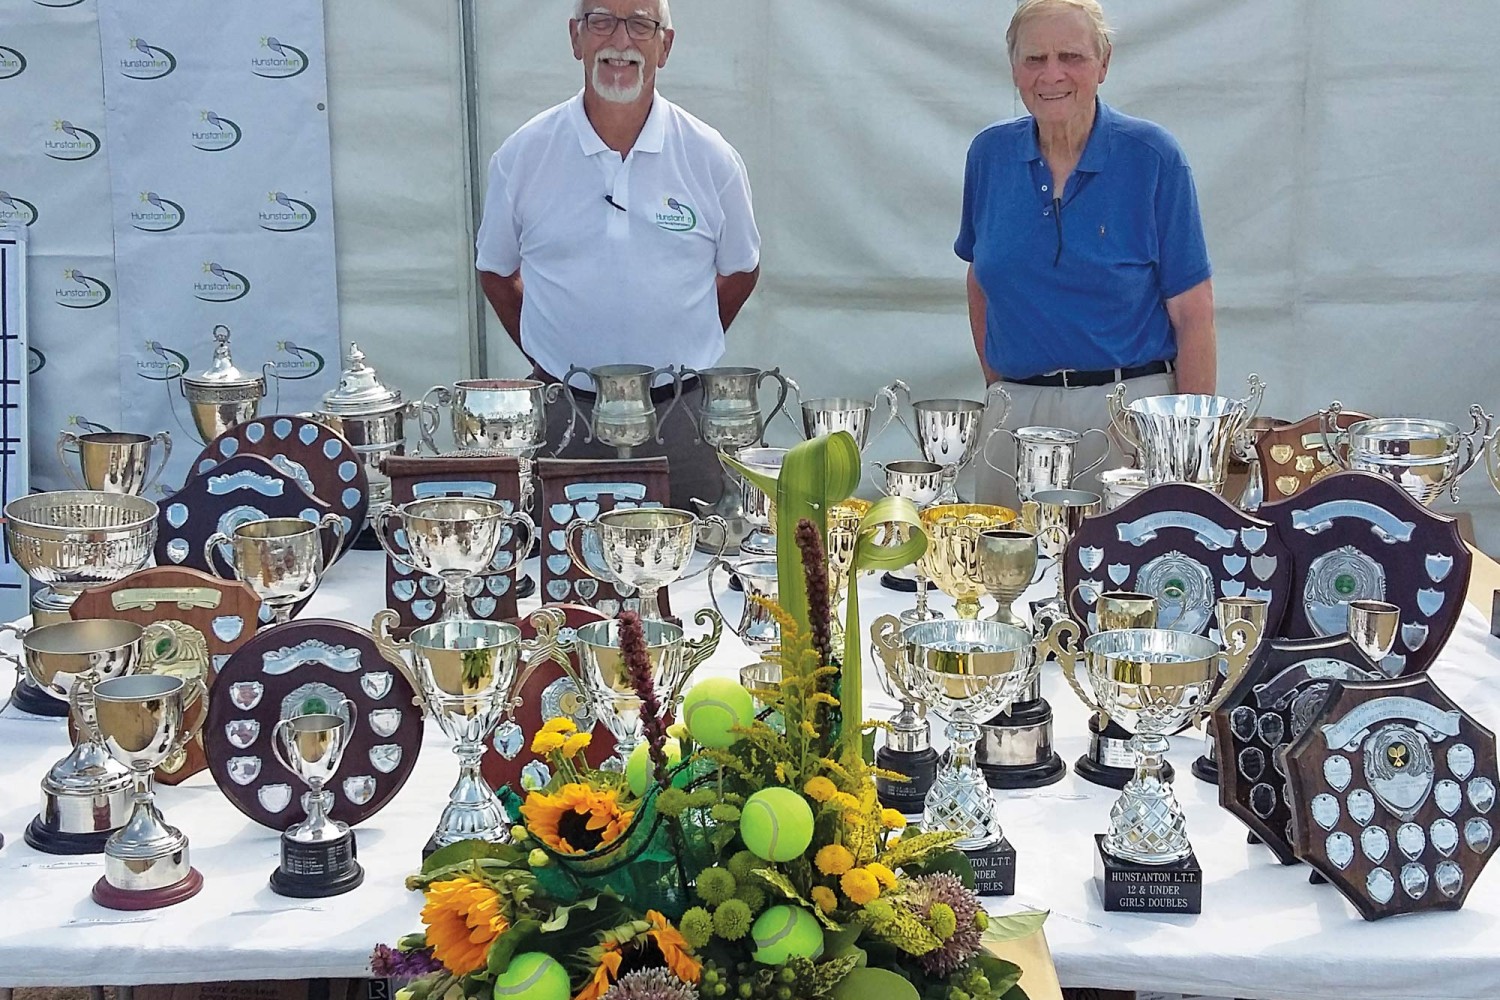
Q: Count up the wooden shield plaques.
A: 12